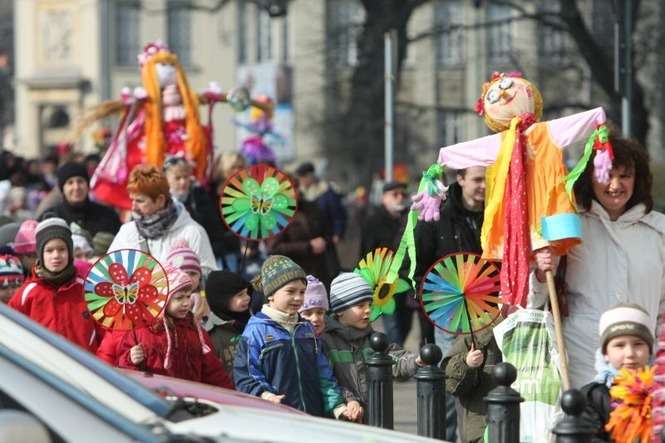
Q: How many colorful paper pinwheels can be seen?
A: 4